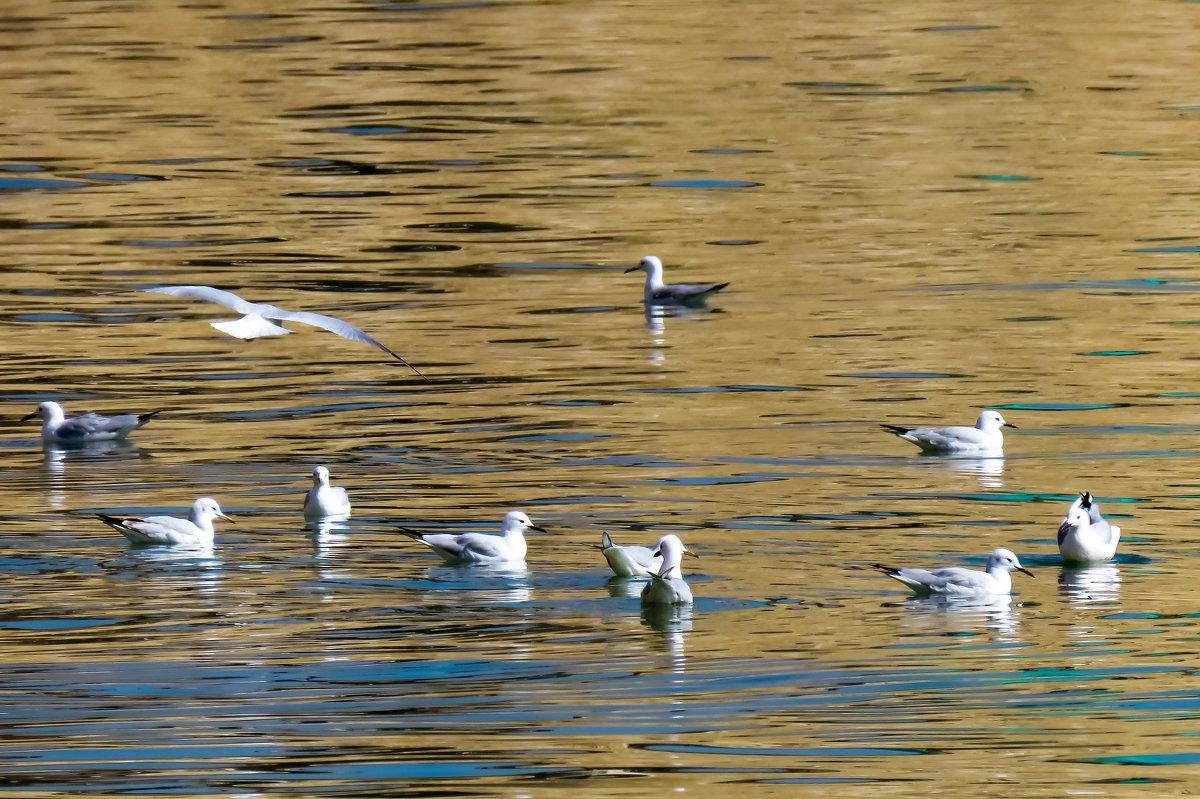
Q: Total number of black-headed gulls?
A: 11